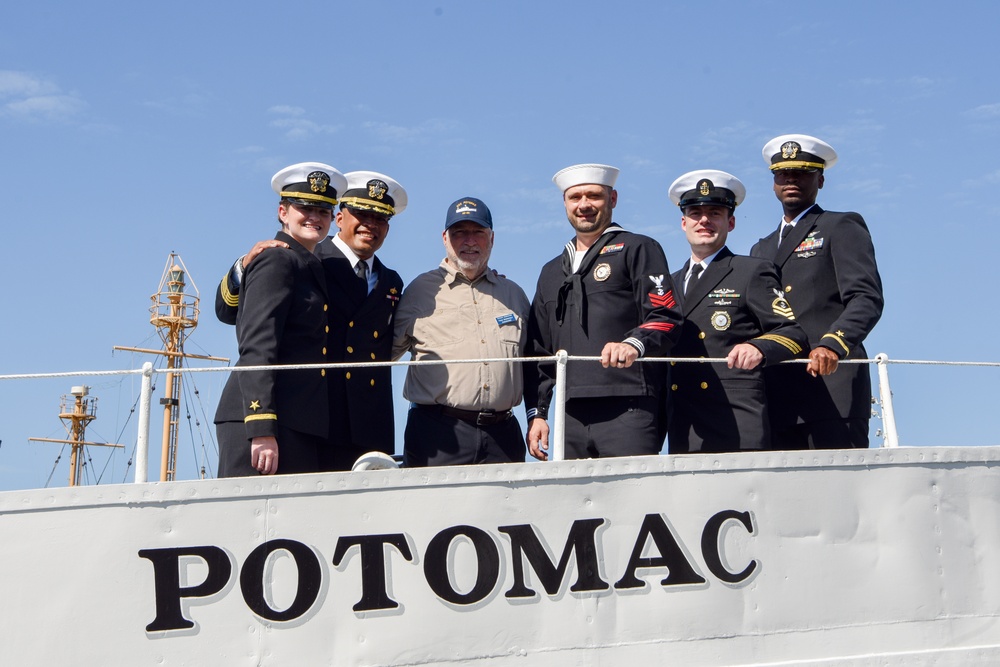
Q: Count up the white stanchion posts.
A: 3